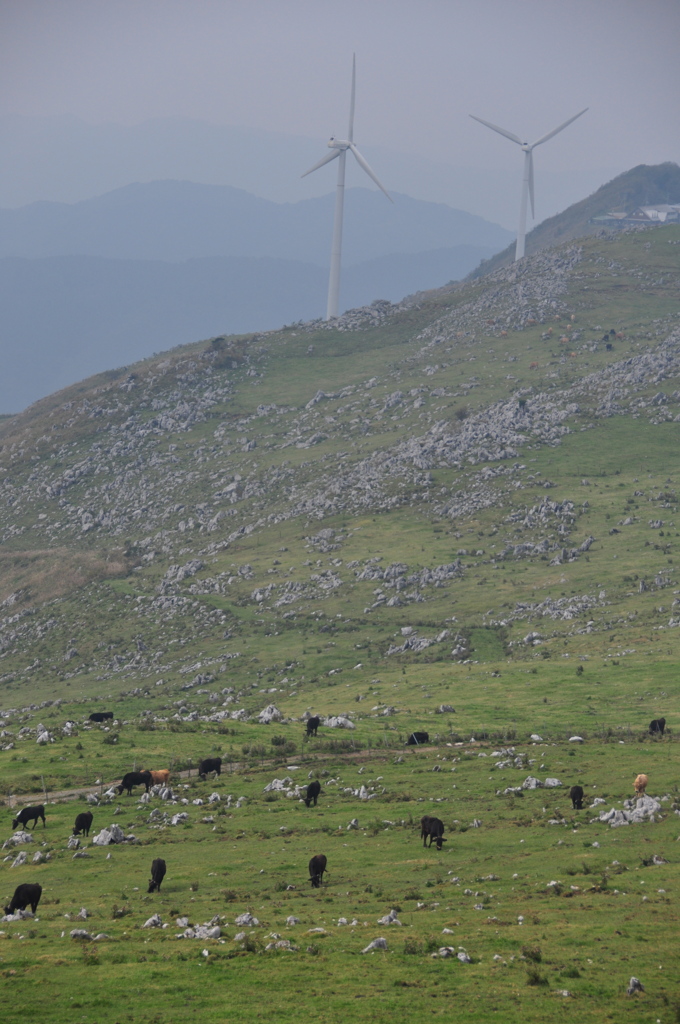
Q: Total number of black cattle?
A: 14